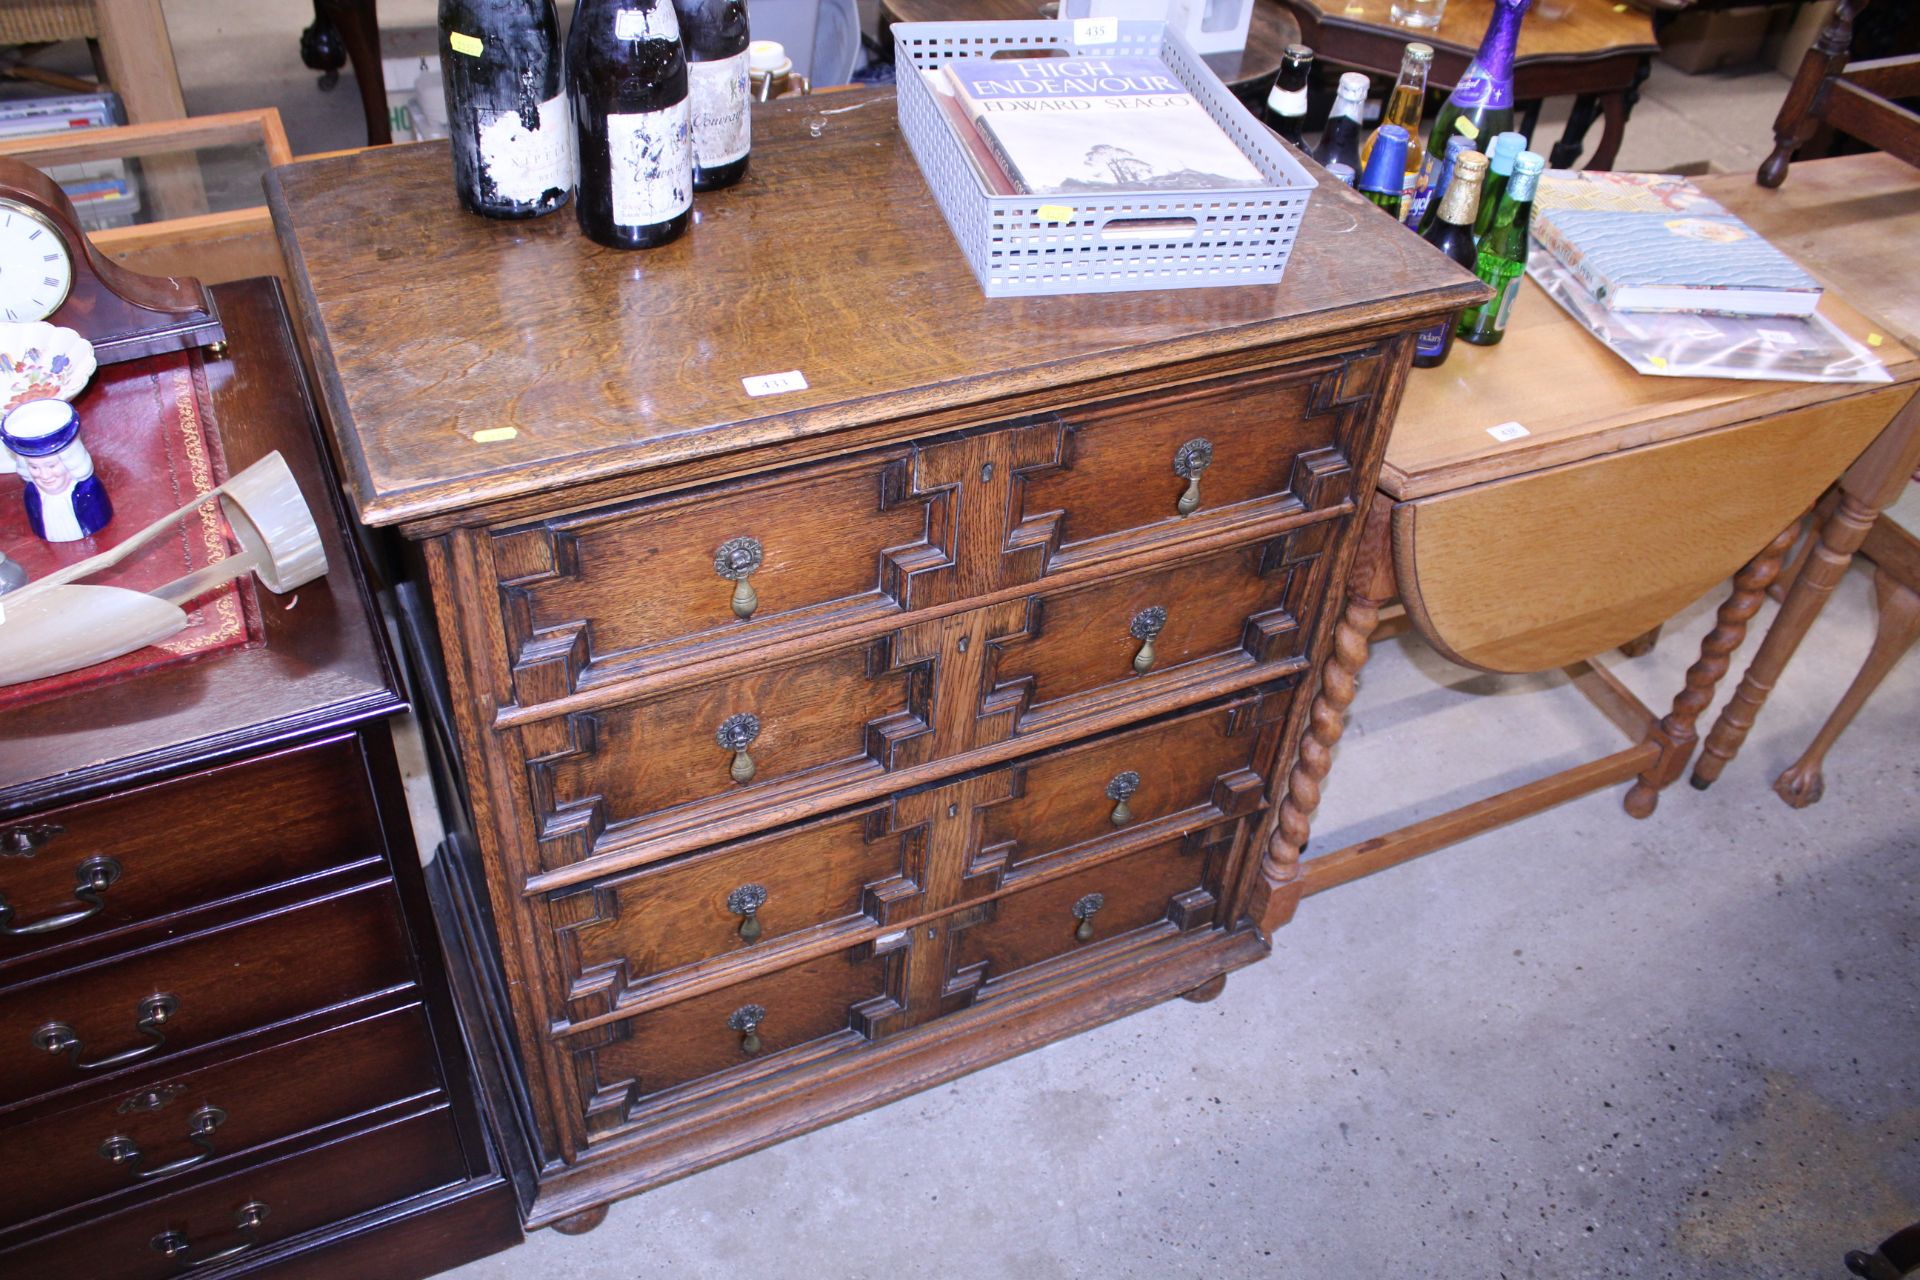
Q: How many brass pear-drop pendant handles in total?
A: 8